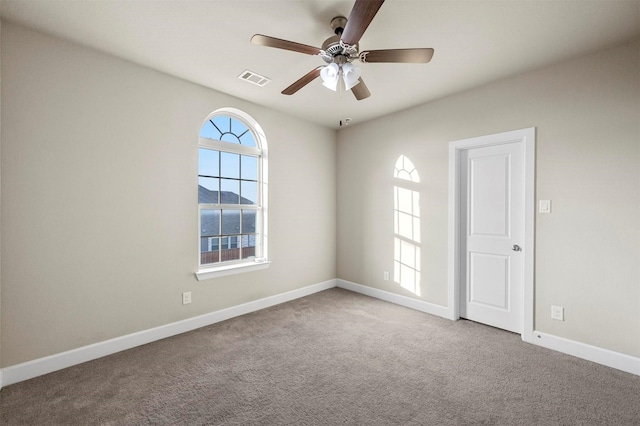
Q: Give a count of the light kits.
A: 1